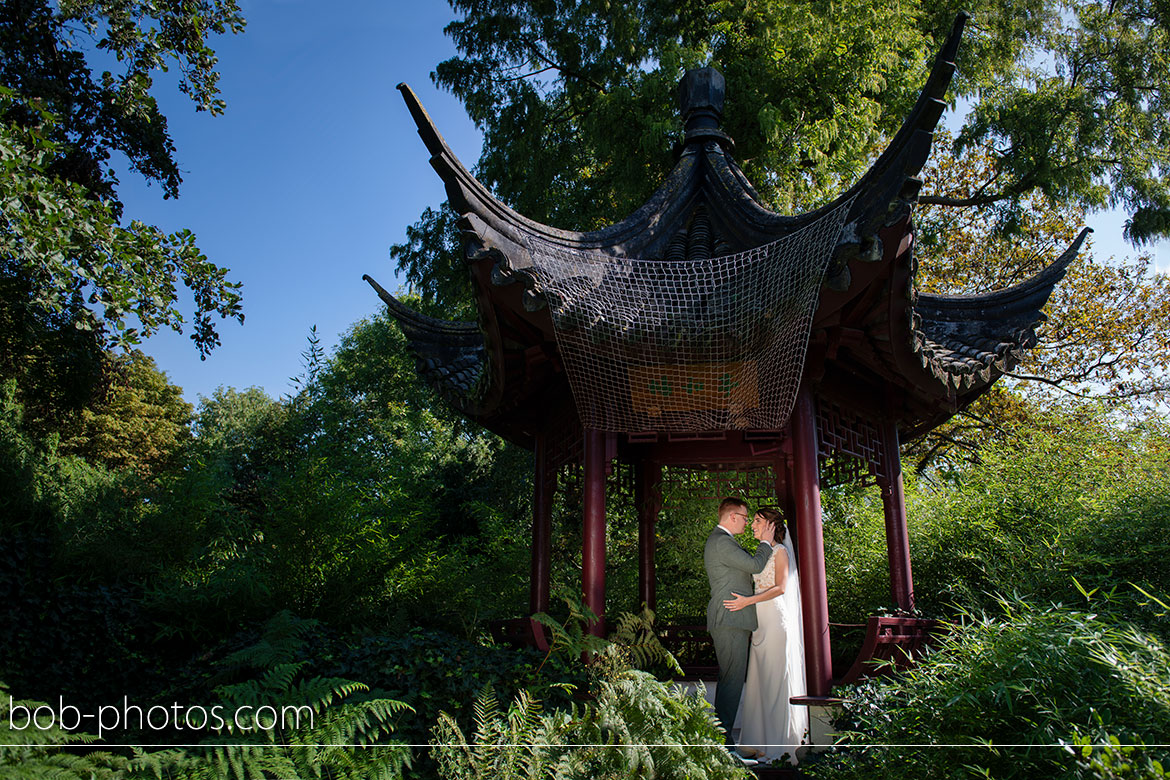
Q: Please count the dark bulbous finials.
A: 1